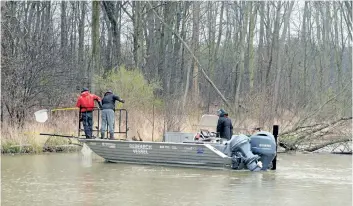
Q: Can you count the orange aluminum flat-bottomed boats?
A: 0